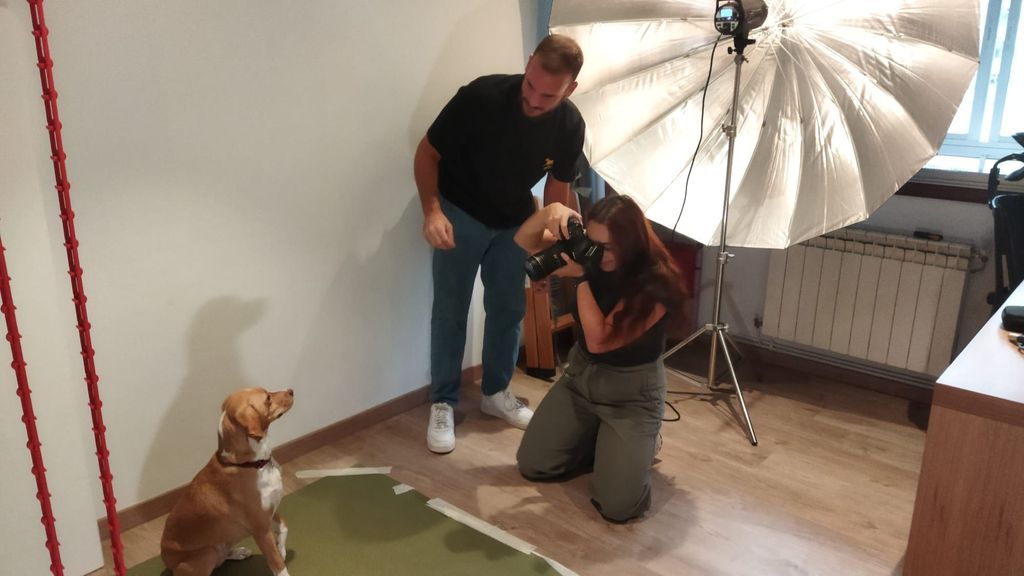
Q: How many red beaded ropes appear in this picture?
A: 2